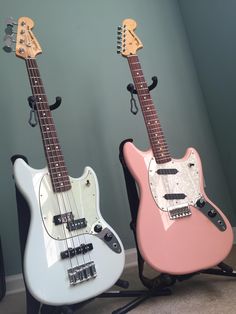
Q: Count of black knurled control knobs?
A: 4